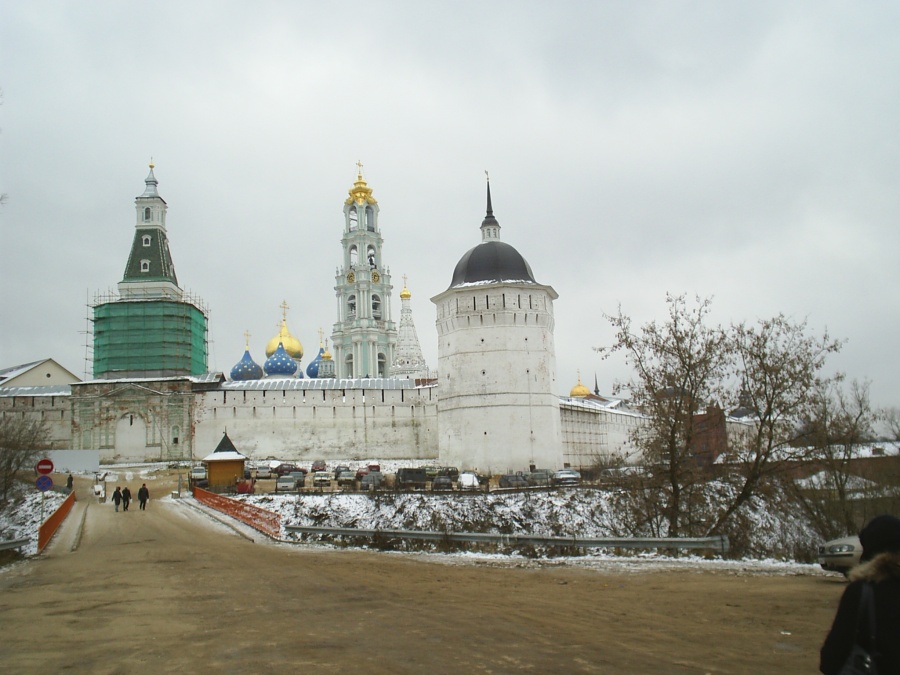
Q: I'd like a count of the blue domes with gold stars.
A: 3